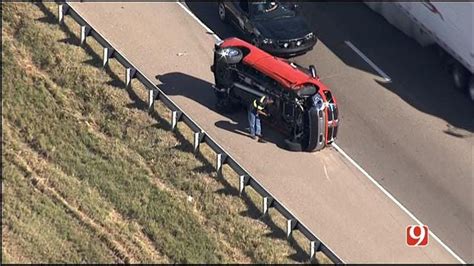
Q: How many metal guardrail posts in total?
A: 12